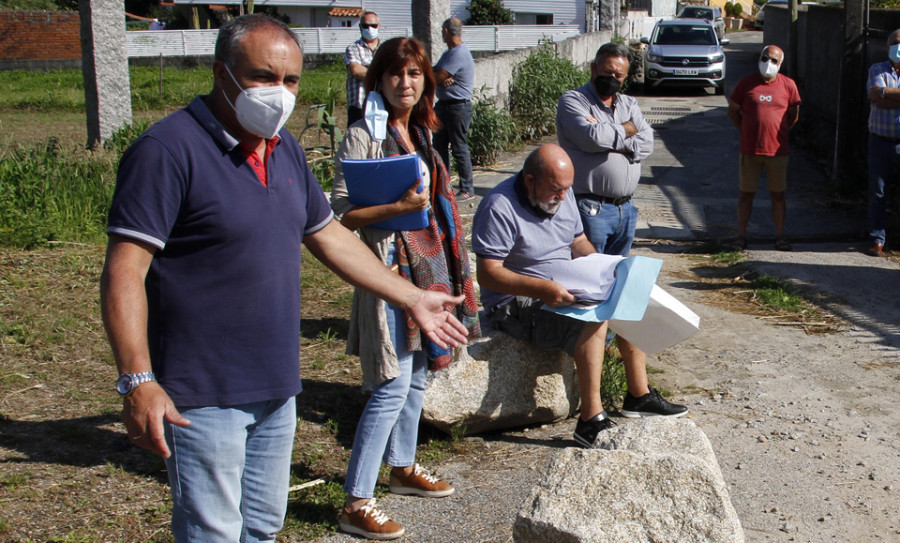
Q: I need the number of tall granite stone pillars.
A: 2